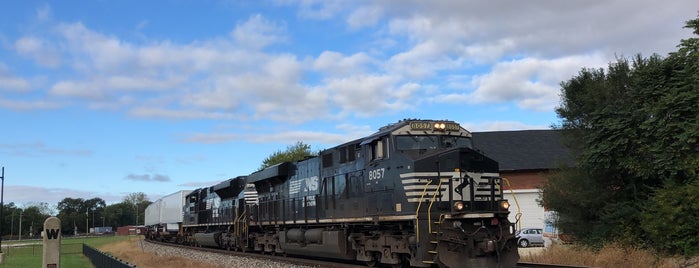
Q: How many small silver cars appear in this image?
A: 1